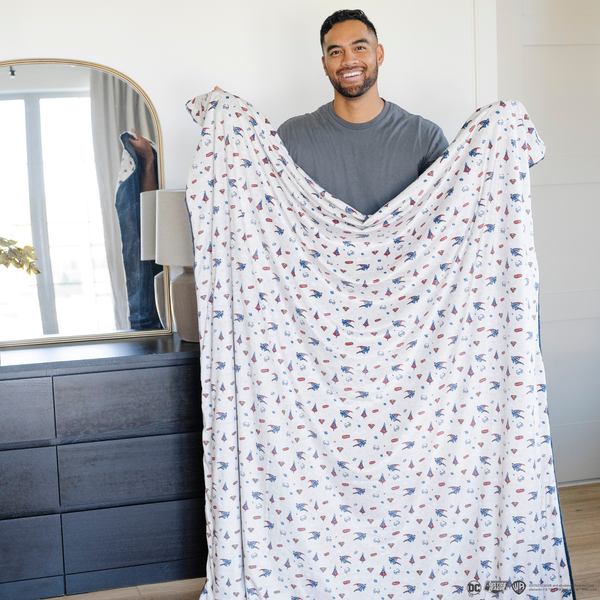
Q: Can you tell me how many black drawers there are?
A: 6